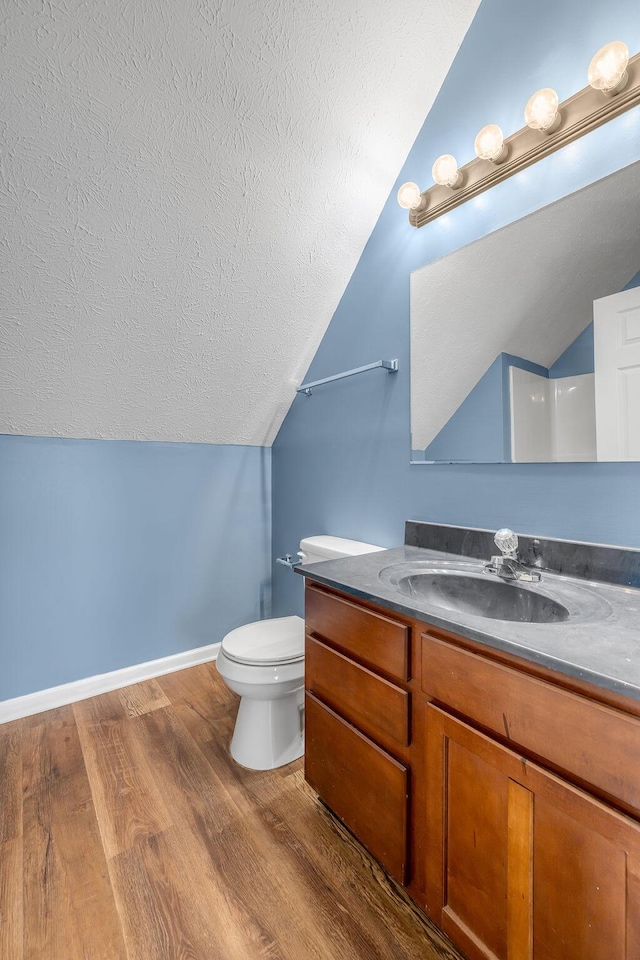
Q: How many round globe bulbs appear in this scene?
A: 5